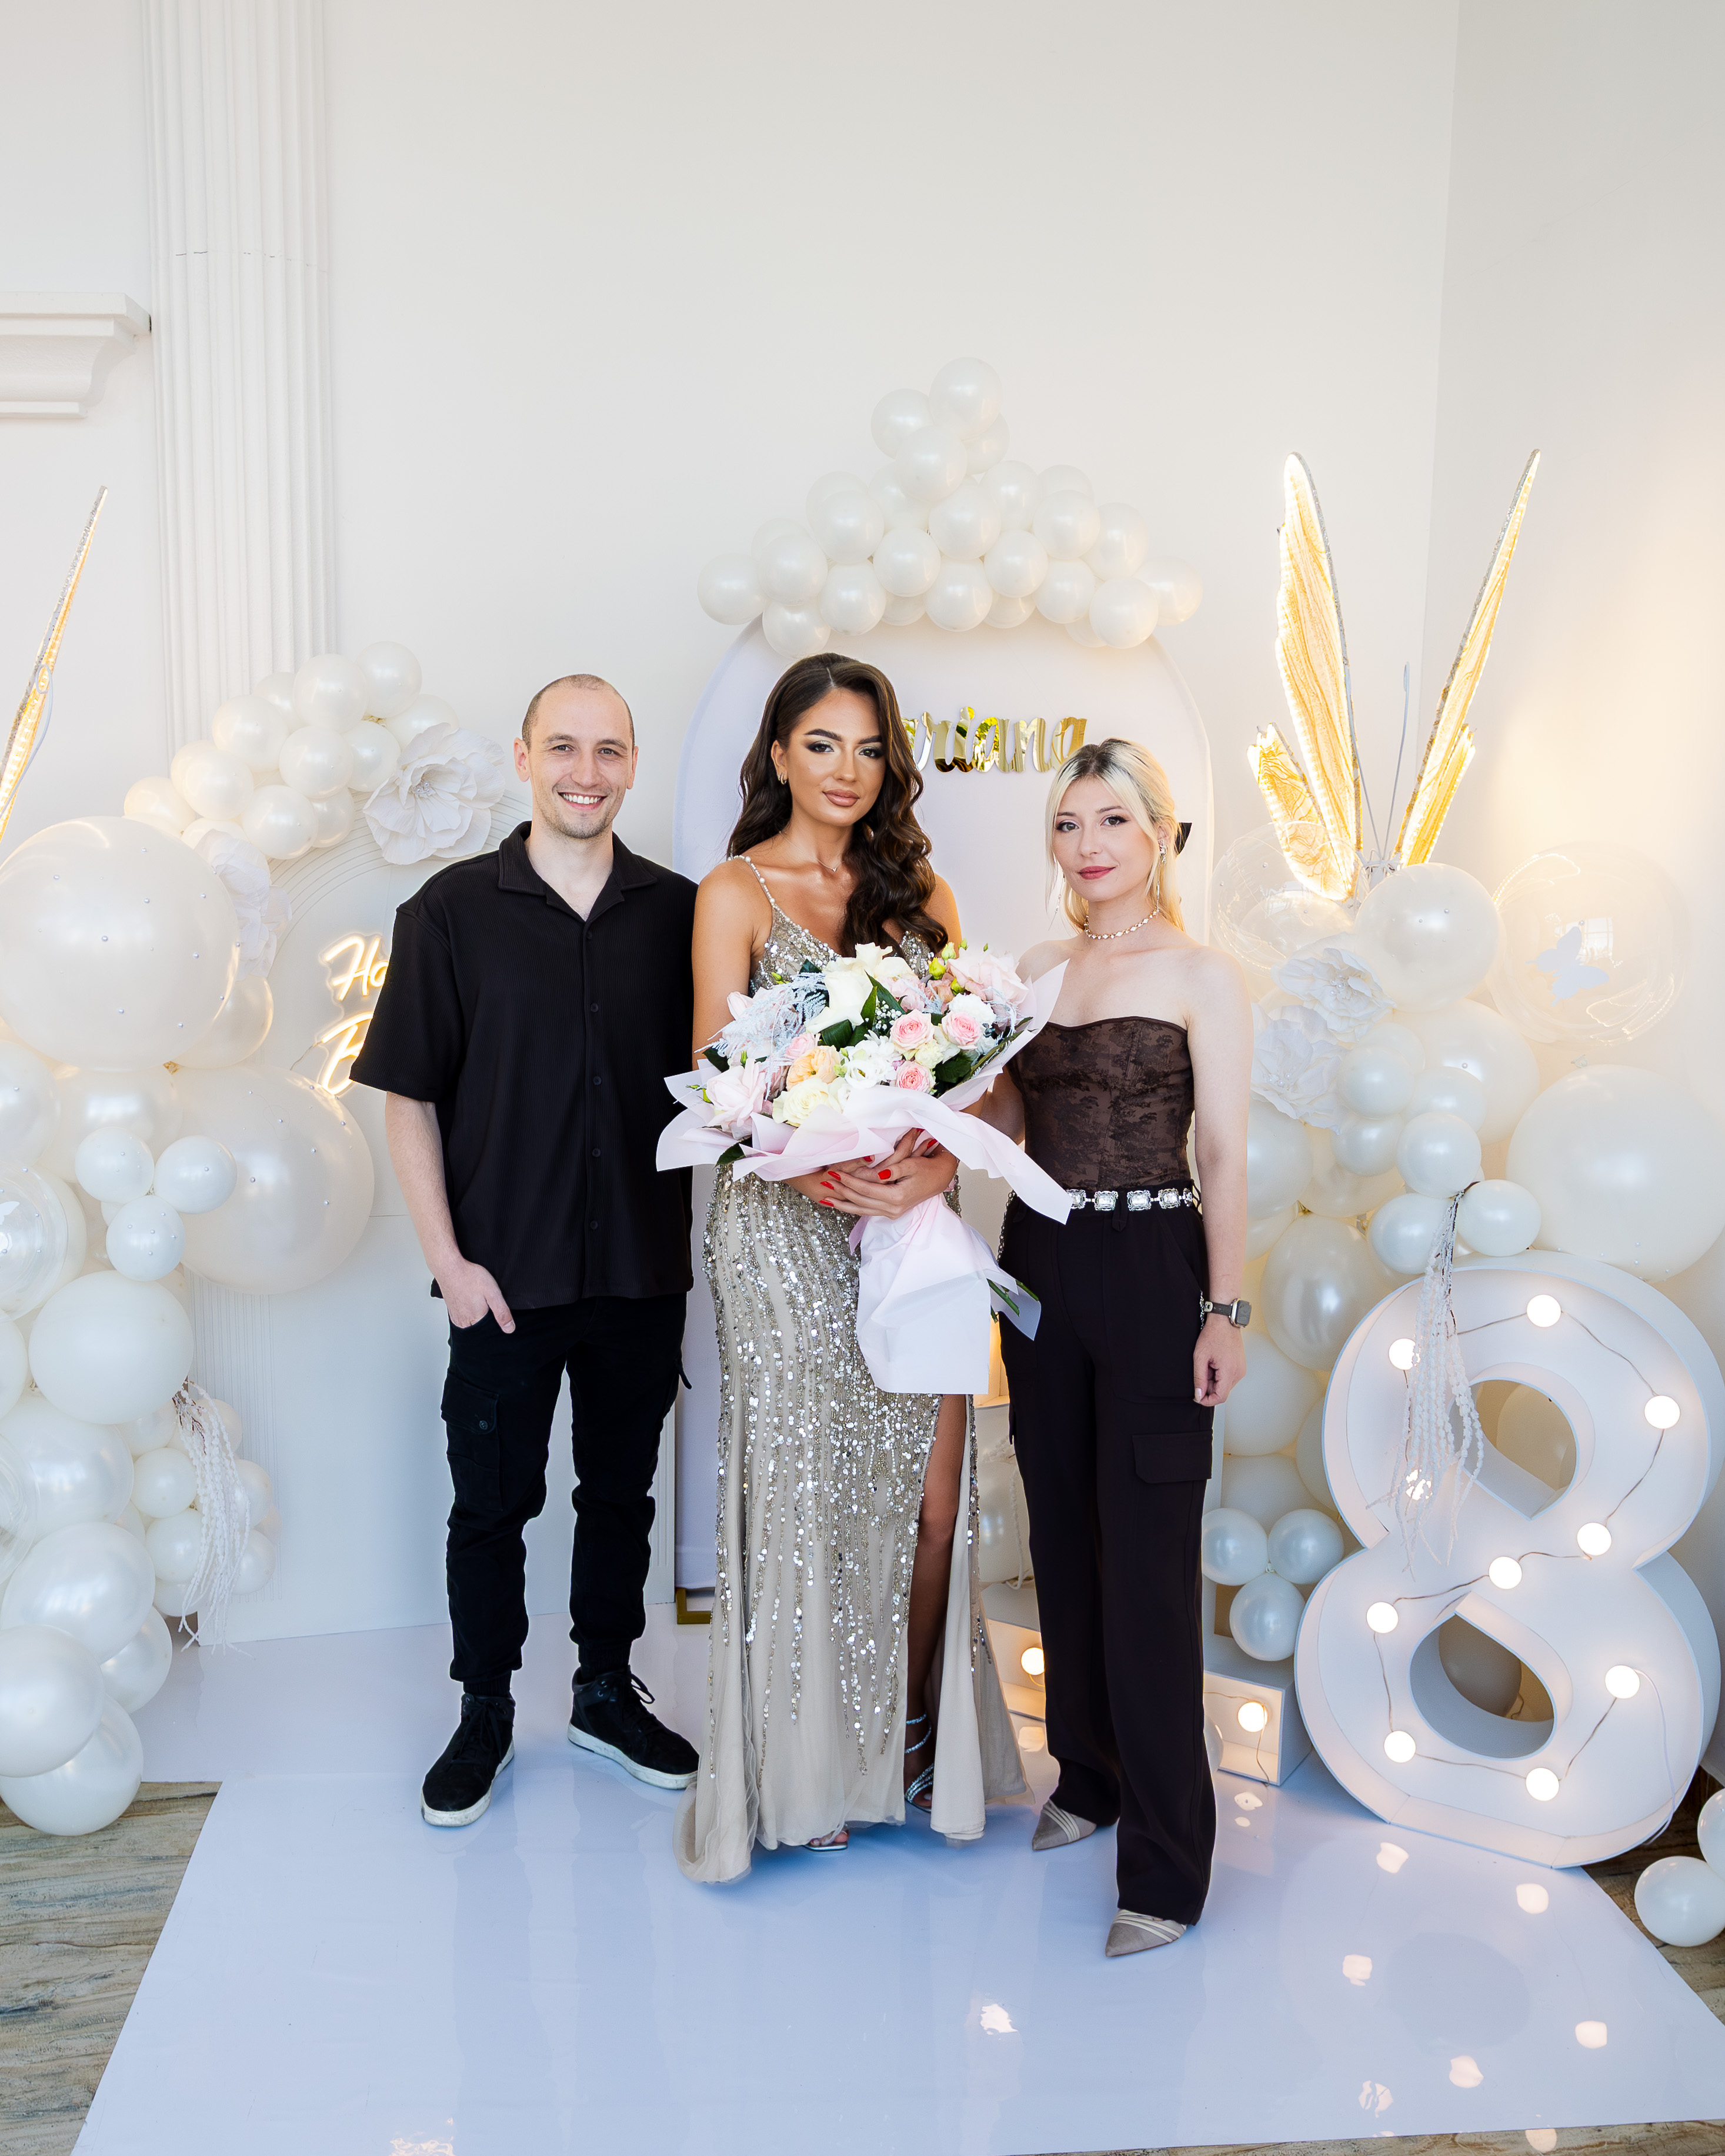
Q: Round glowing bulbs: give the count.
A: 12